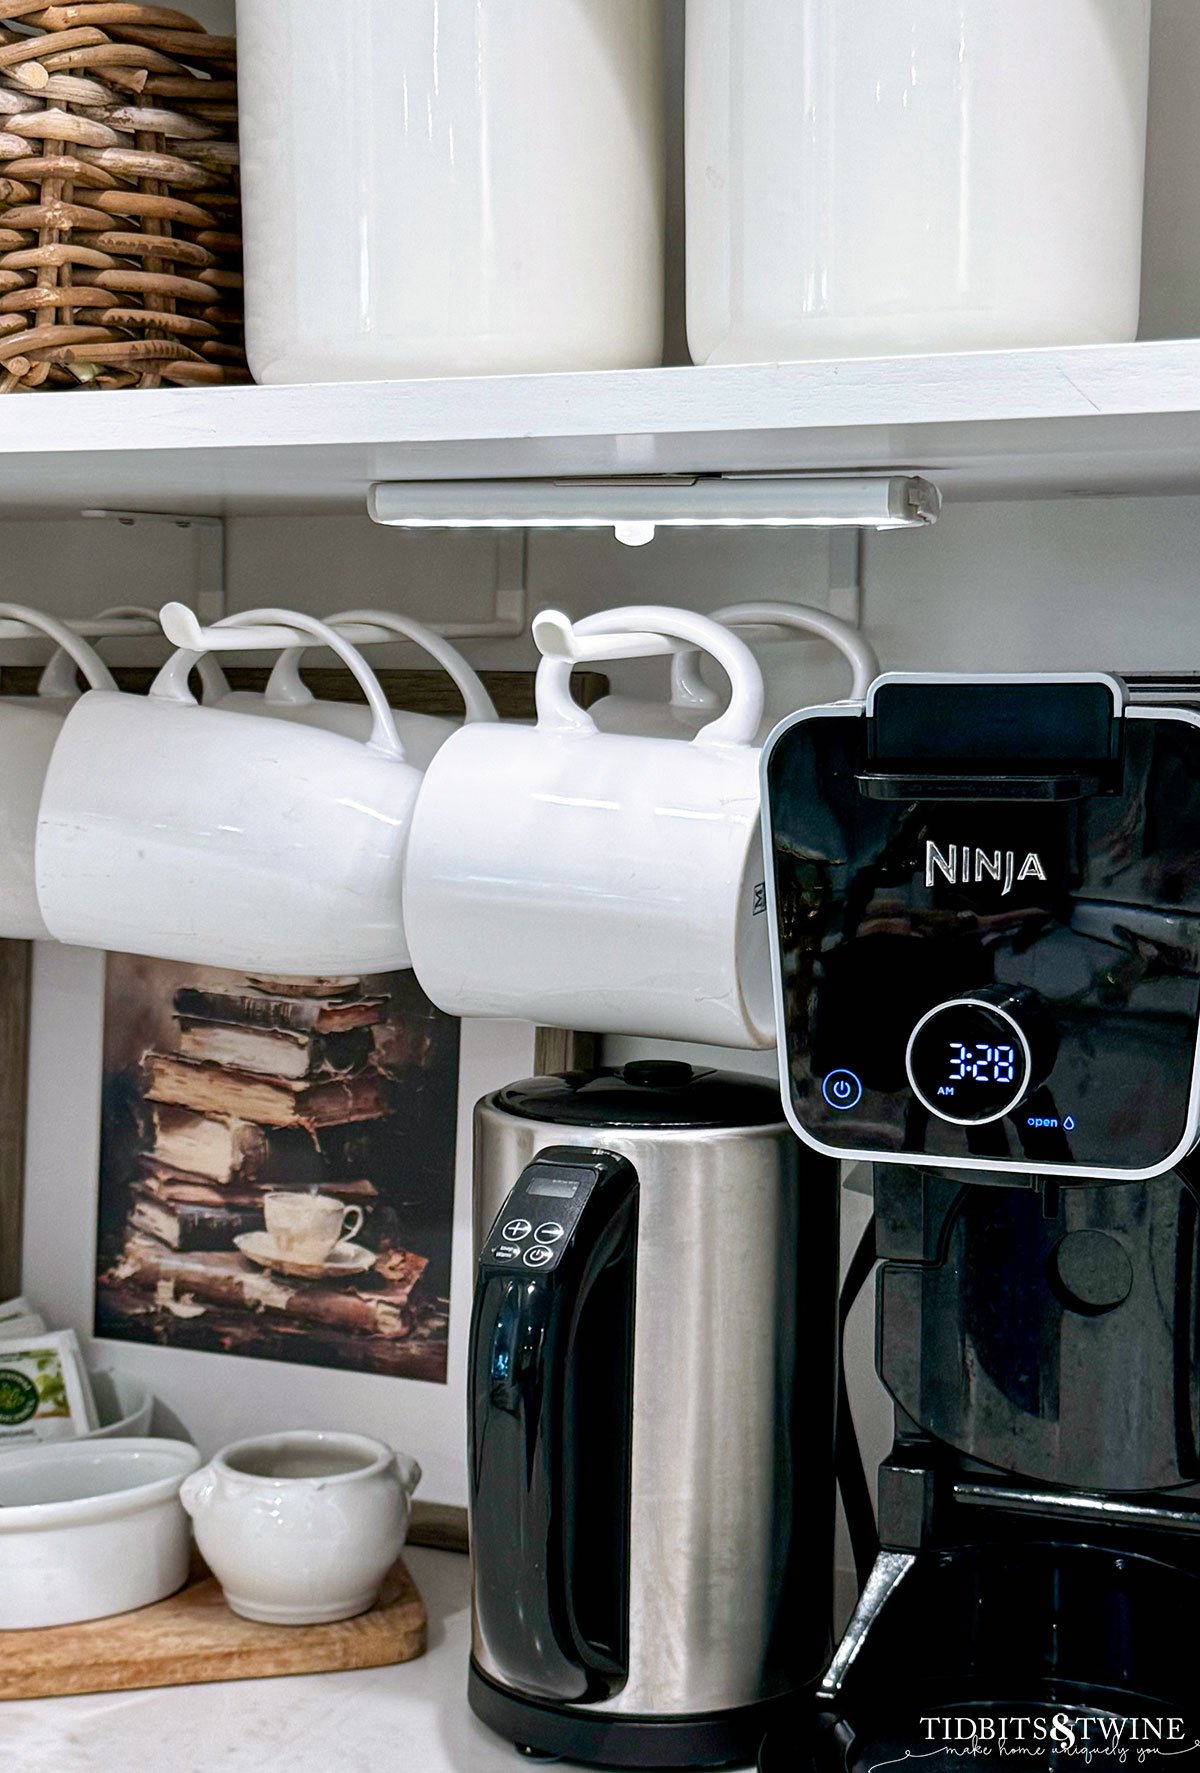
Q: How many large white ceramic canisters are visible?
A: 2